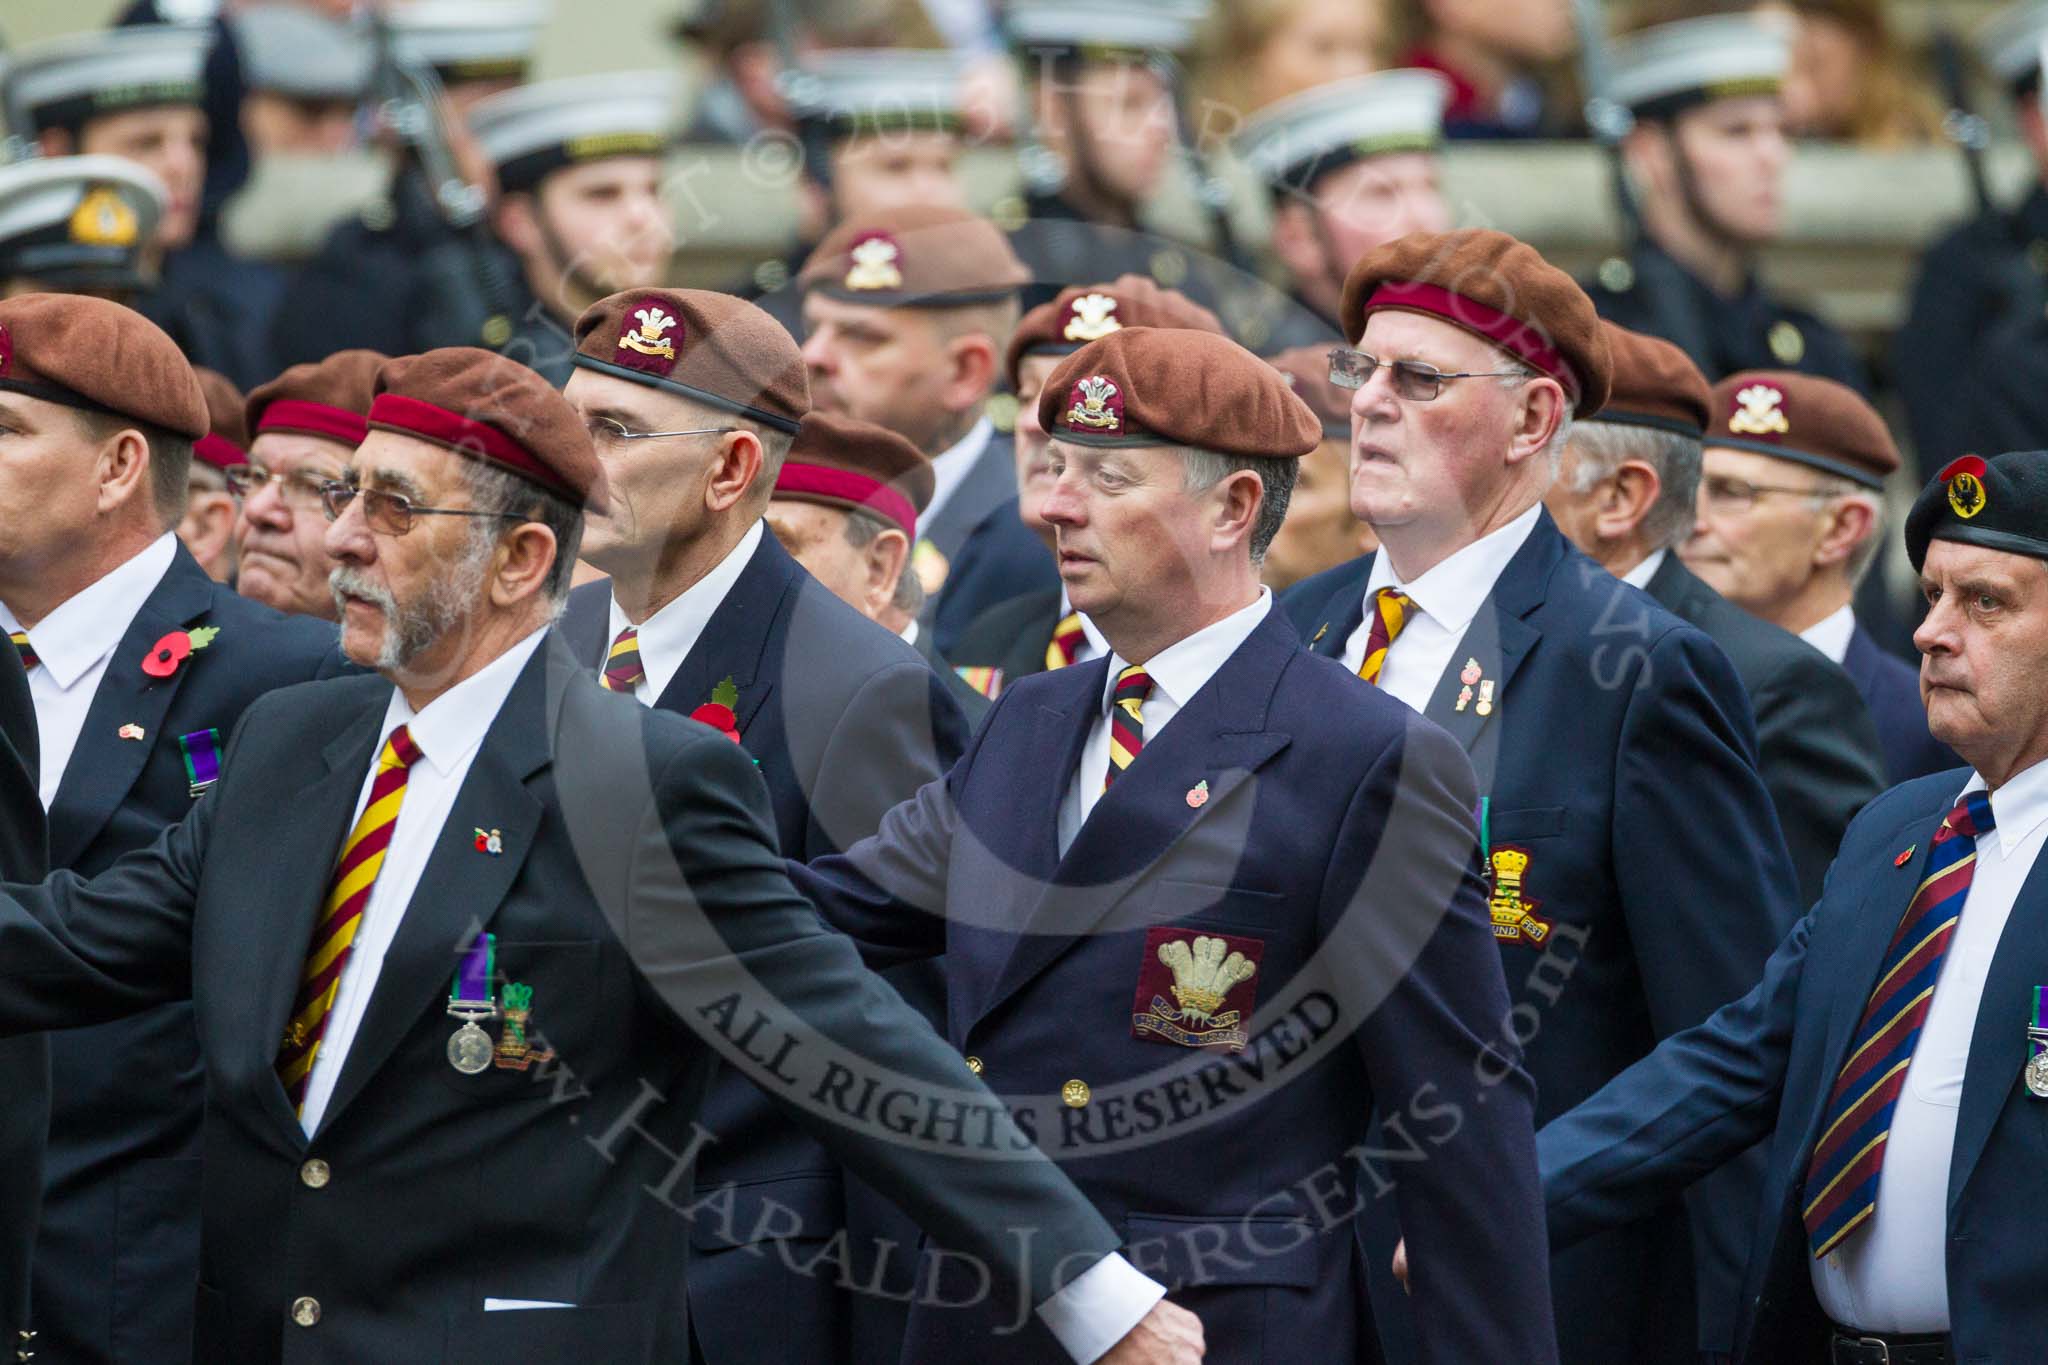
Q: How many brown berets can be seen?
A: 13